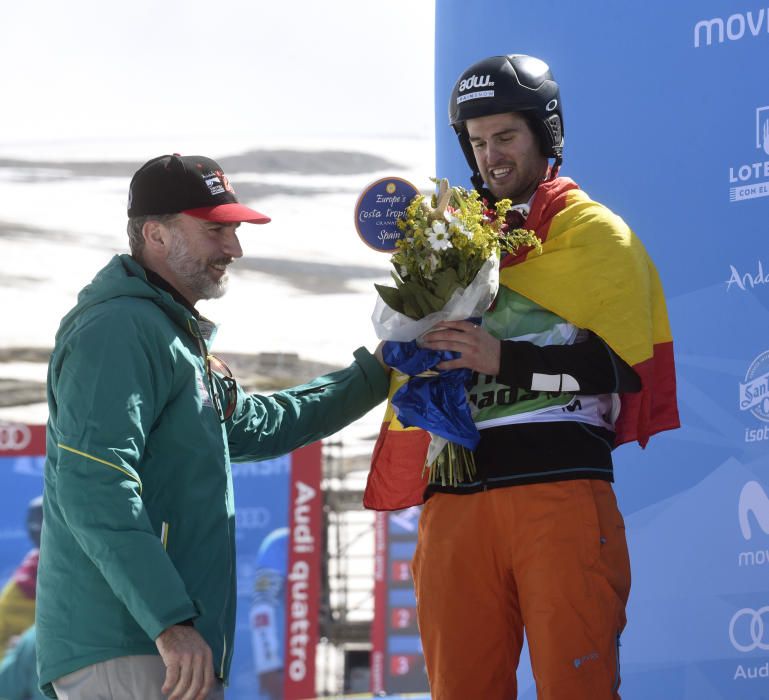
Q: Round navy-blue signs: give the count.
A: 1